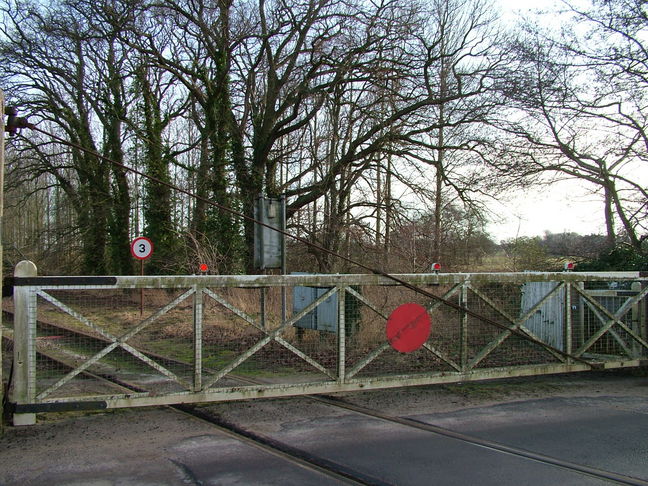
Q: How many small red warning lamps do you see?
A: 3